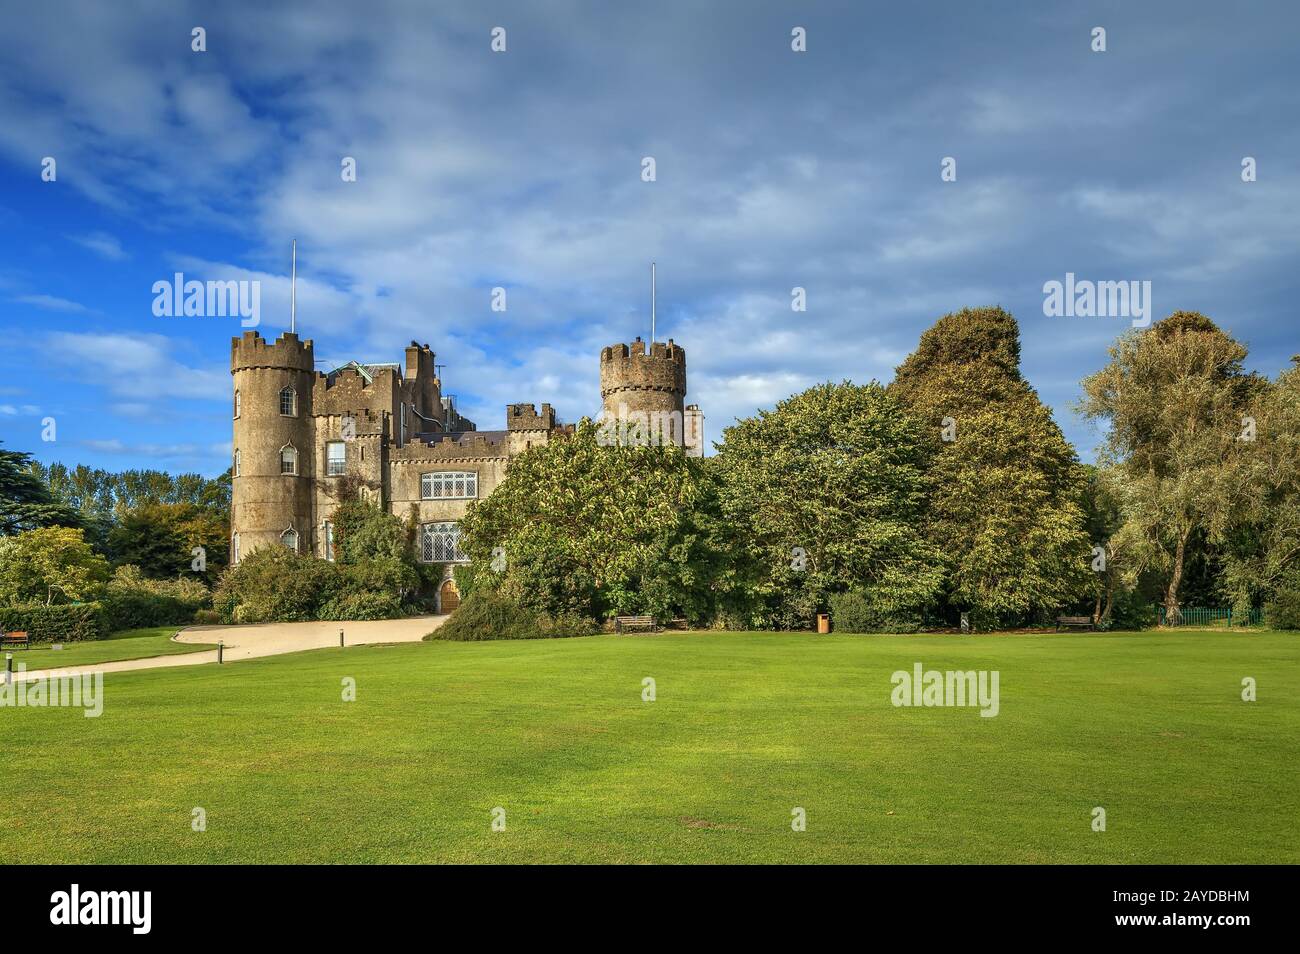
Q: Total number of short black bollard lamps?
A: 3